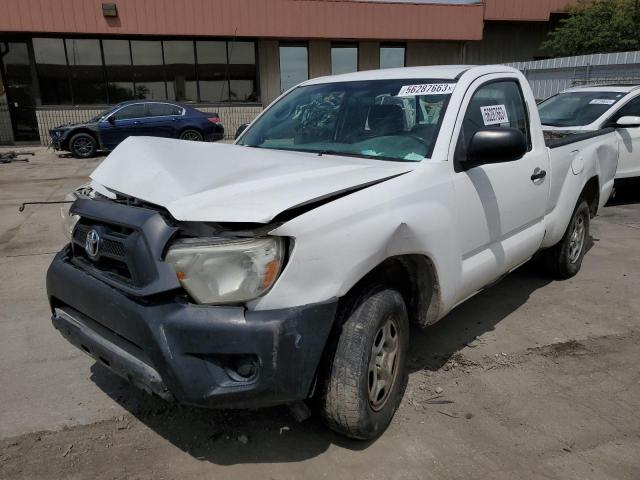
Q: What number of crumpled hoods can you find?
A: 1